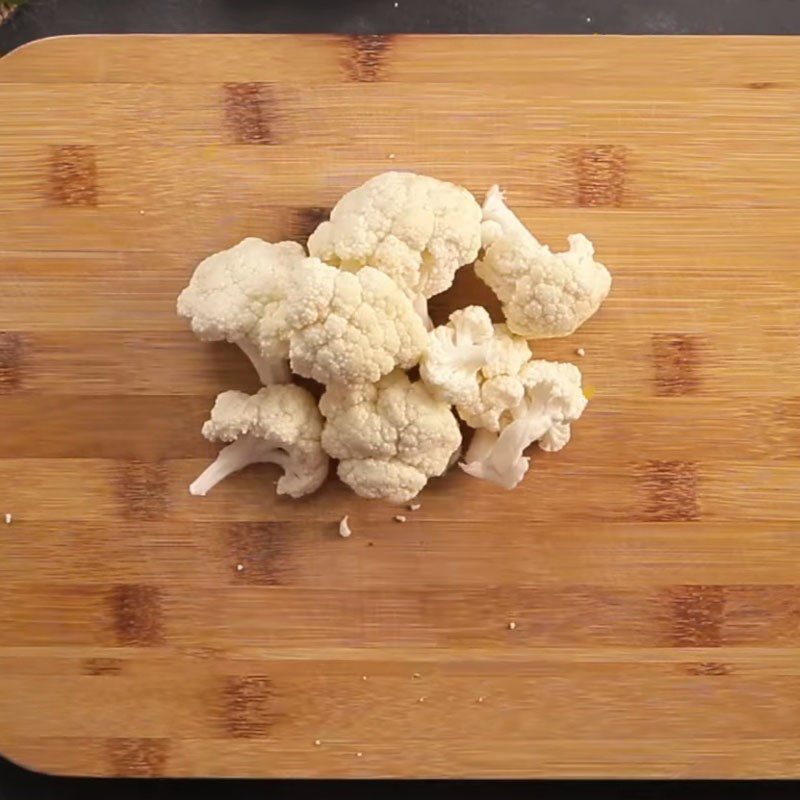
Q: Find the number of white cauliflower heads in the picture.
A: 8